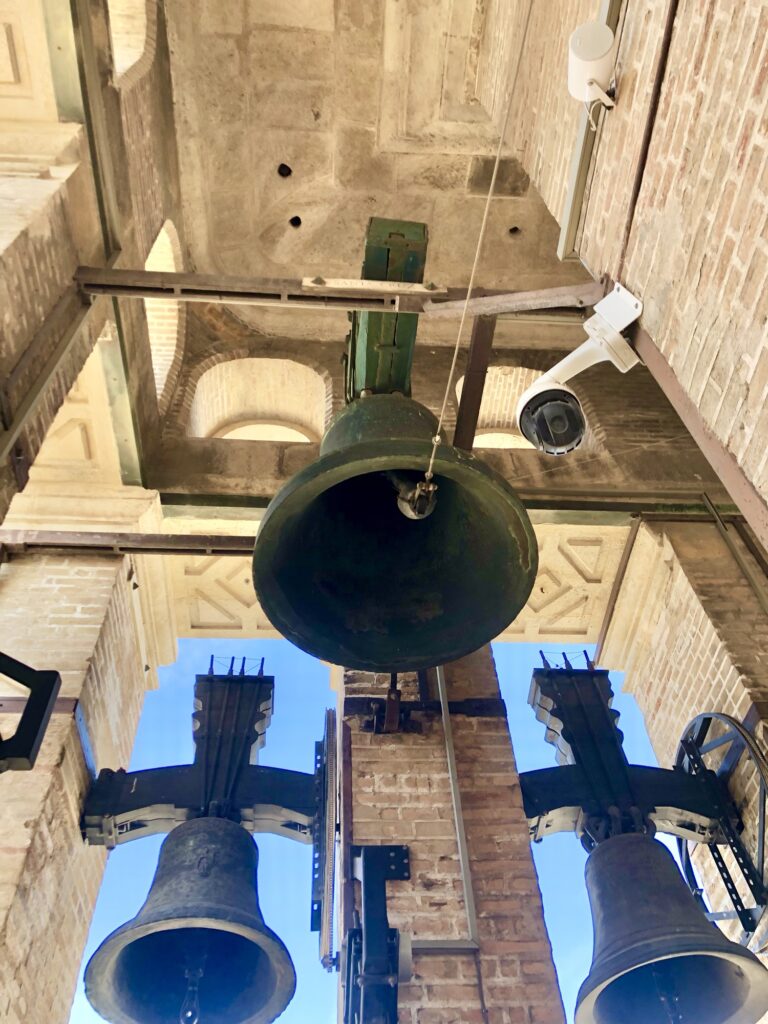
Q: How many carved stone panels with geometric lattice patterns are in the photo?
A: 2